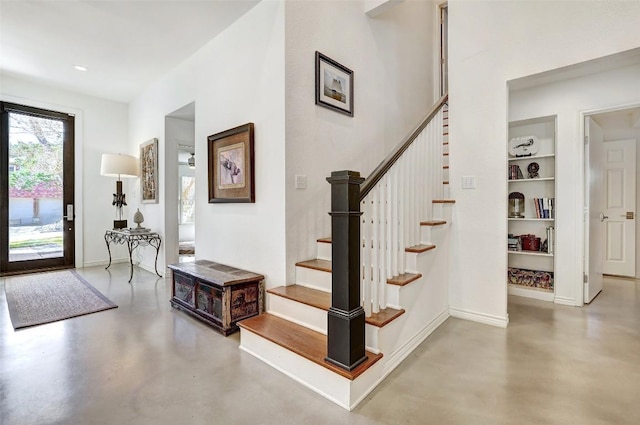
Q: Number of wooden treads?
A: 14